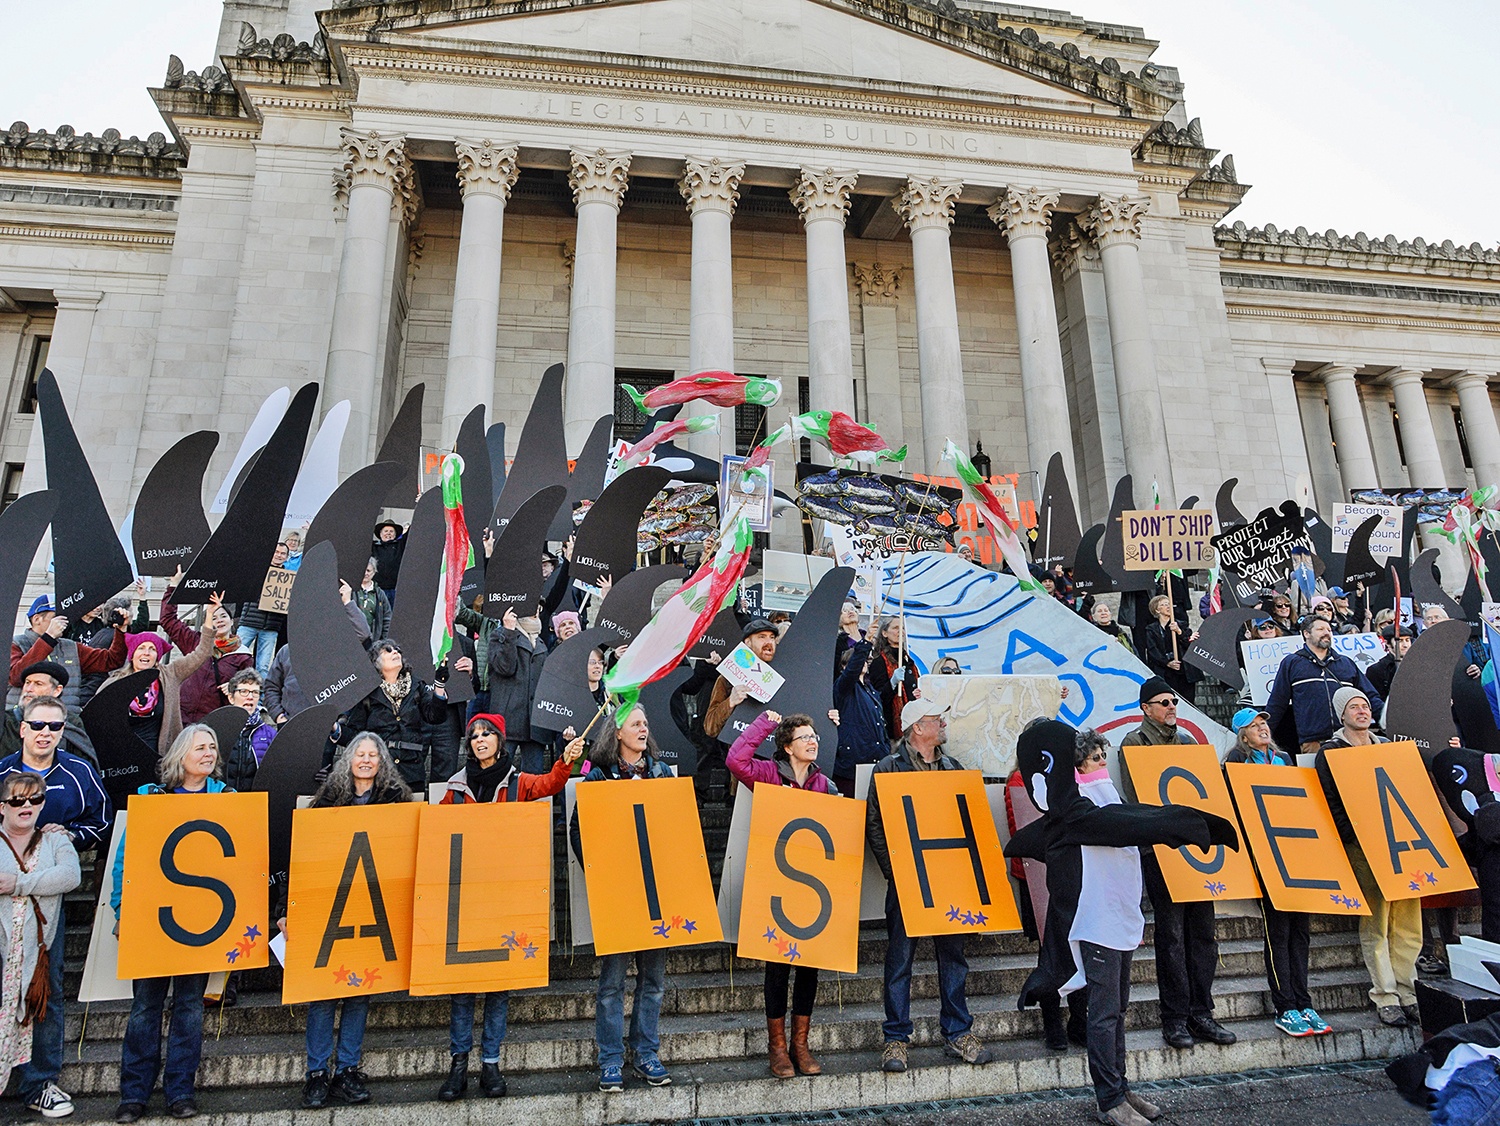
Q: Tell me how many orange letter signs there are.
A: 9